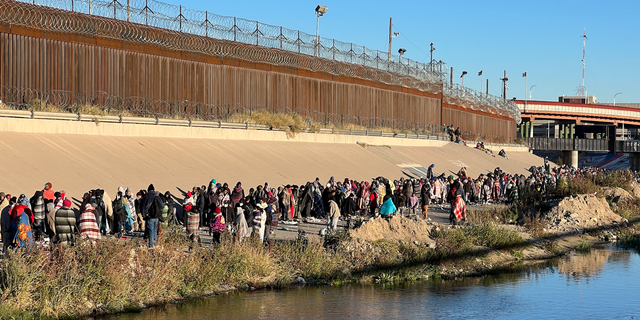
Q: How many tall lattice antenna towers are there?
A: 1